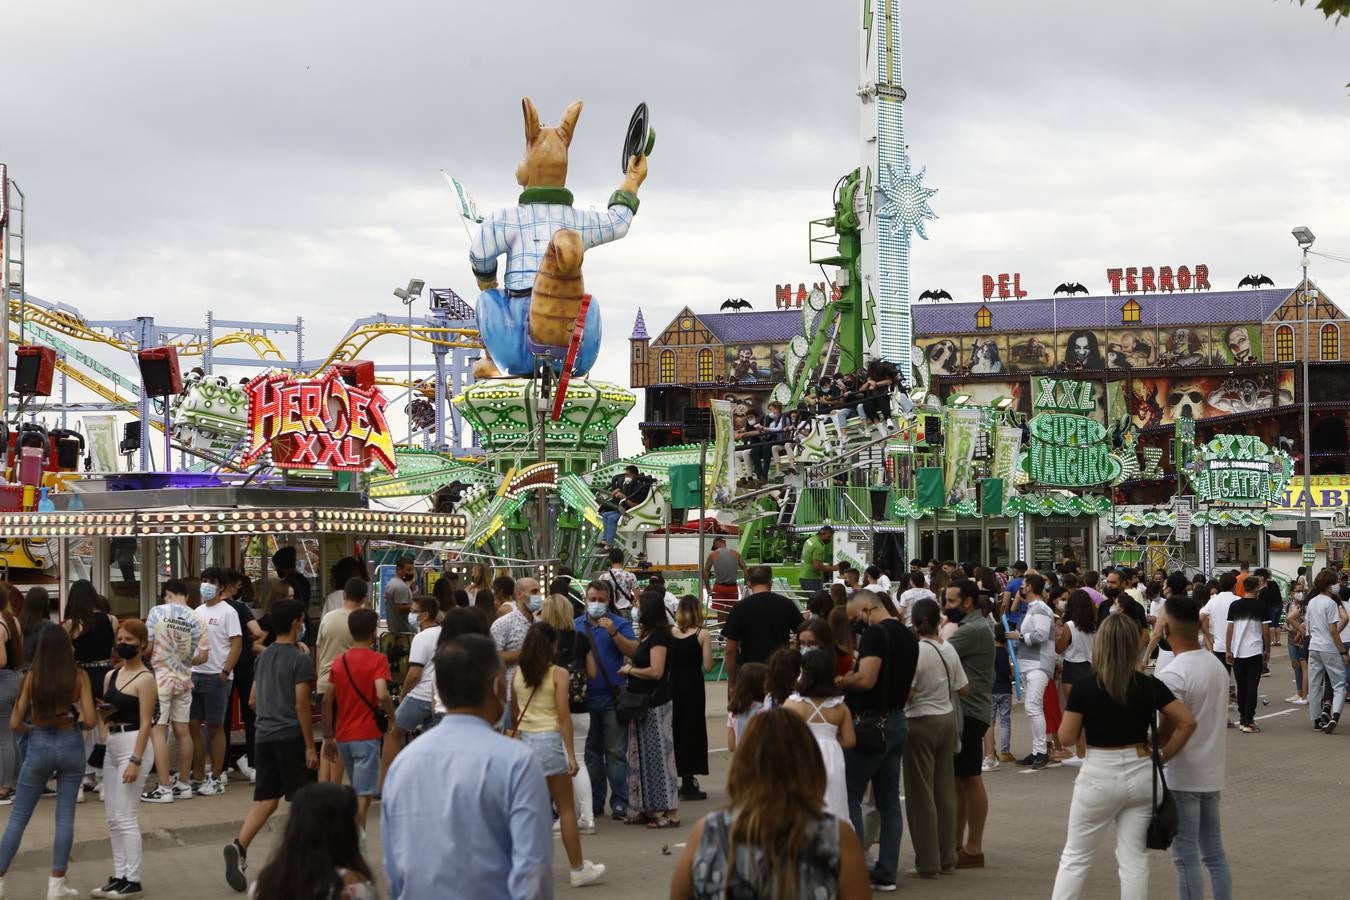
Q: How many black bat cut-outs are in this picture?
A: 4